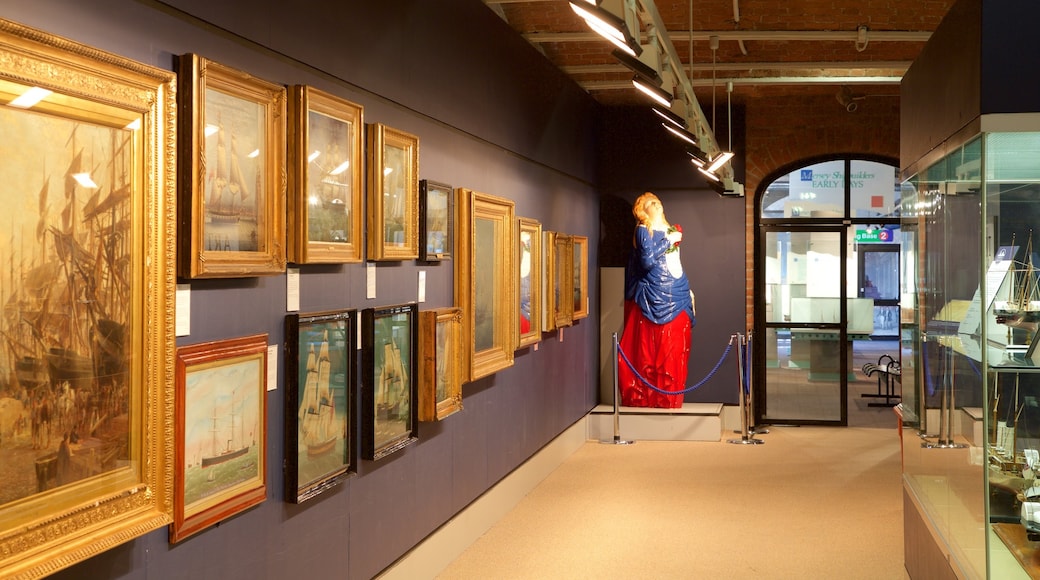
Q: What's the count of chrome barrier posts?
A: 3